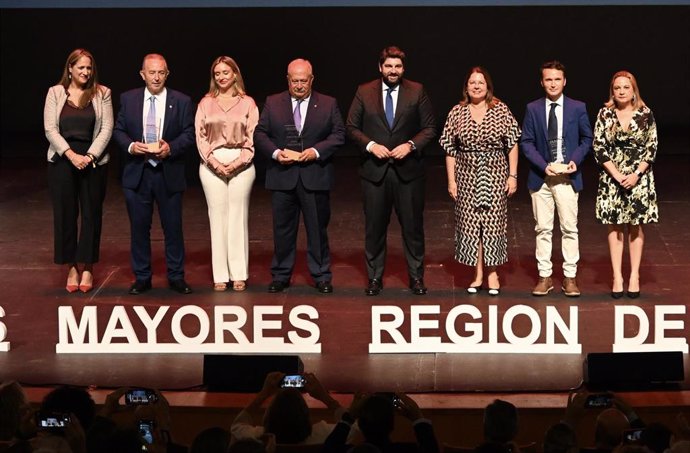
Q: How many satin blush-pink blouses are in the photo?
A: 1